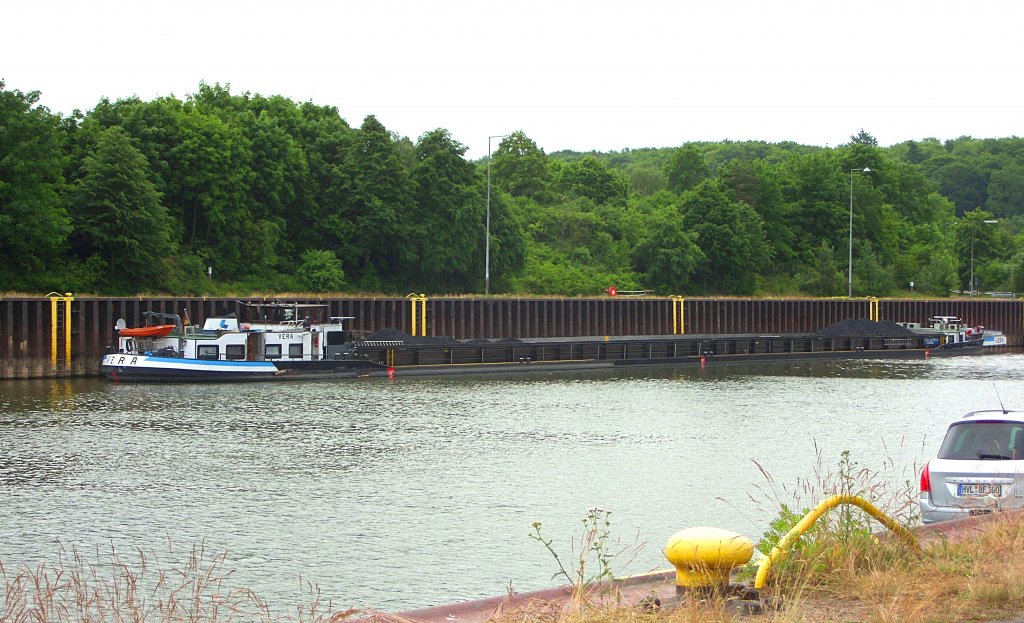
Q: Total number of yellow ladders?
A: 4